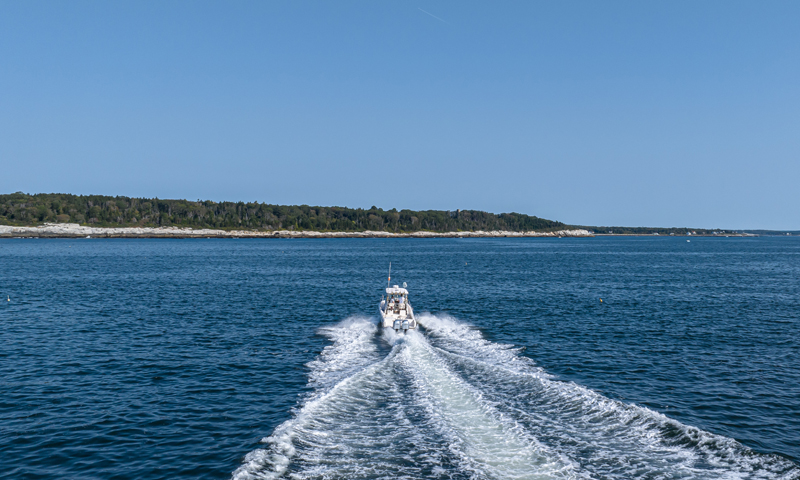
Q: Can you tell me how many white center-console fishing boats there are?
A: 1